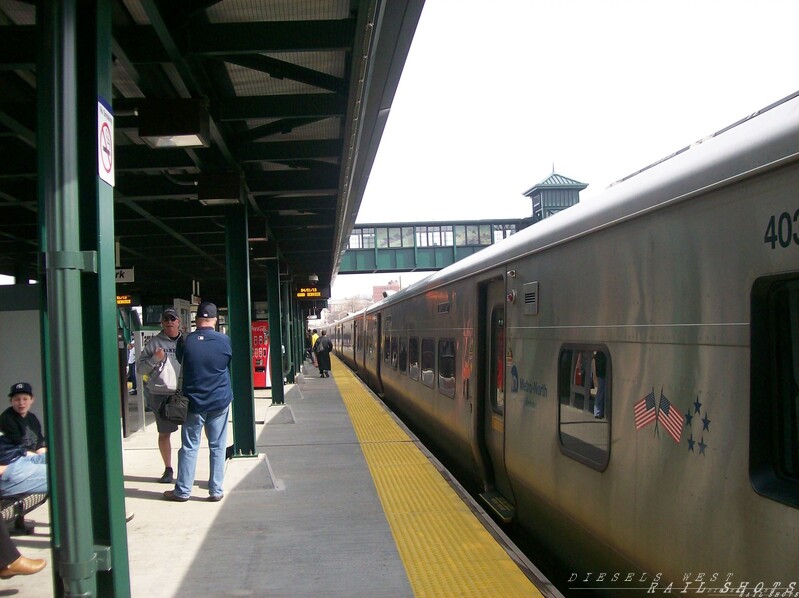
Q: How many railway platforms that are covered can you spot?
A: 1